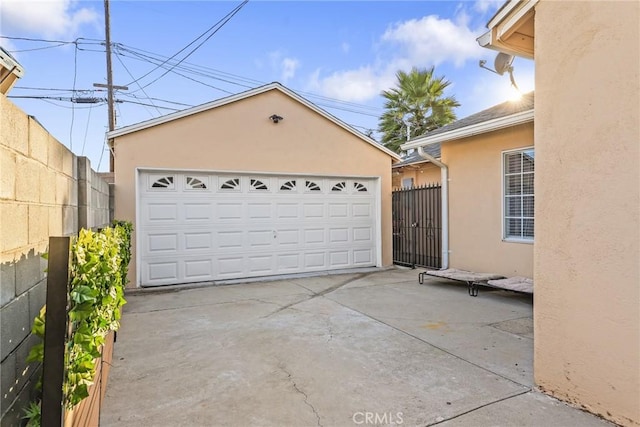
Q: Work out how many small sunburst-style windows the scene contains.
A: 8